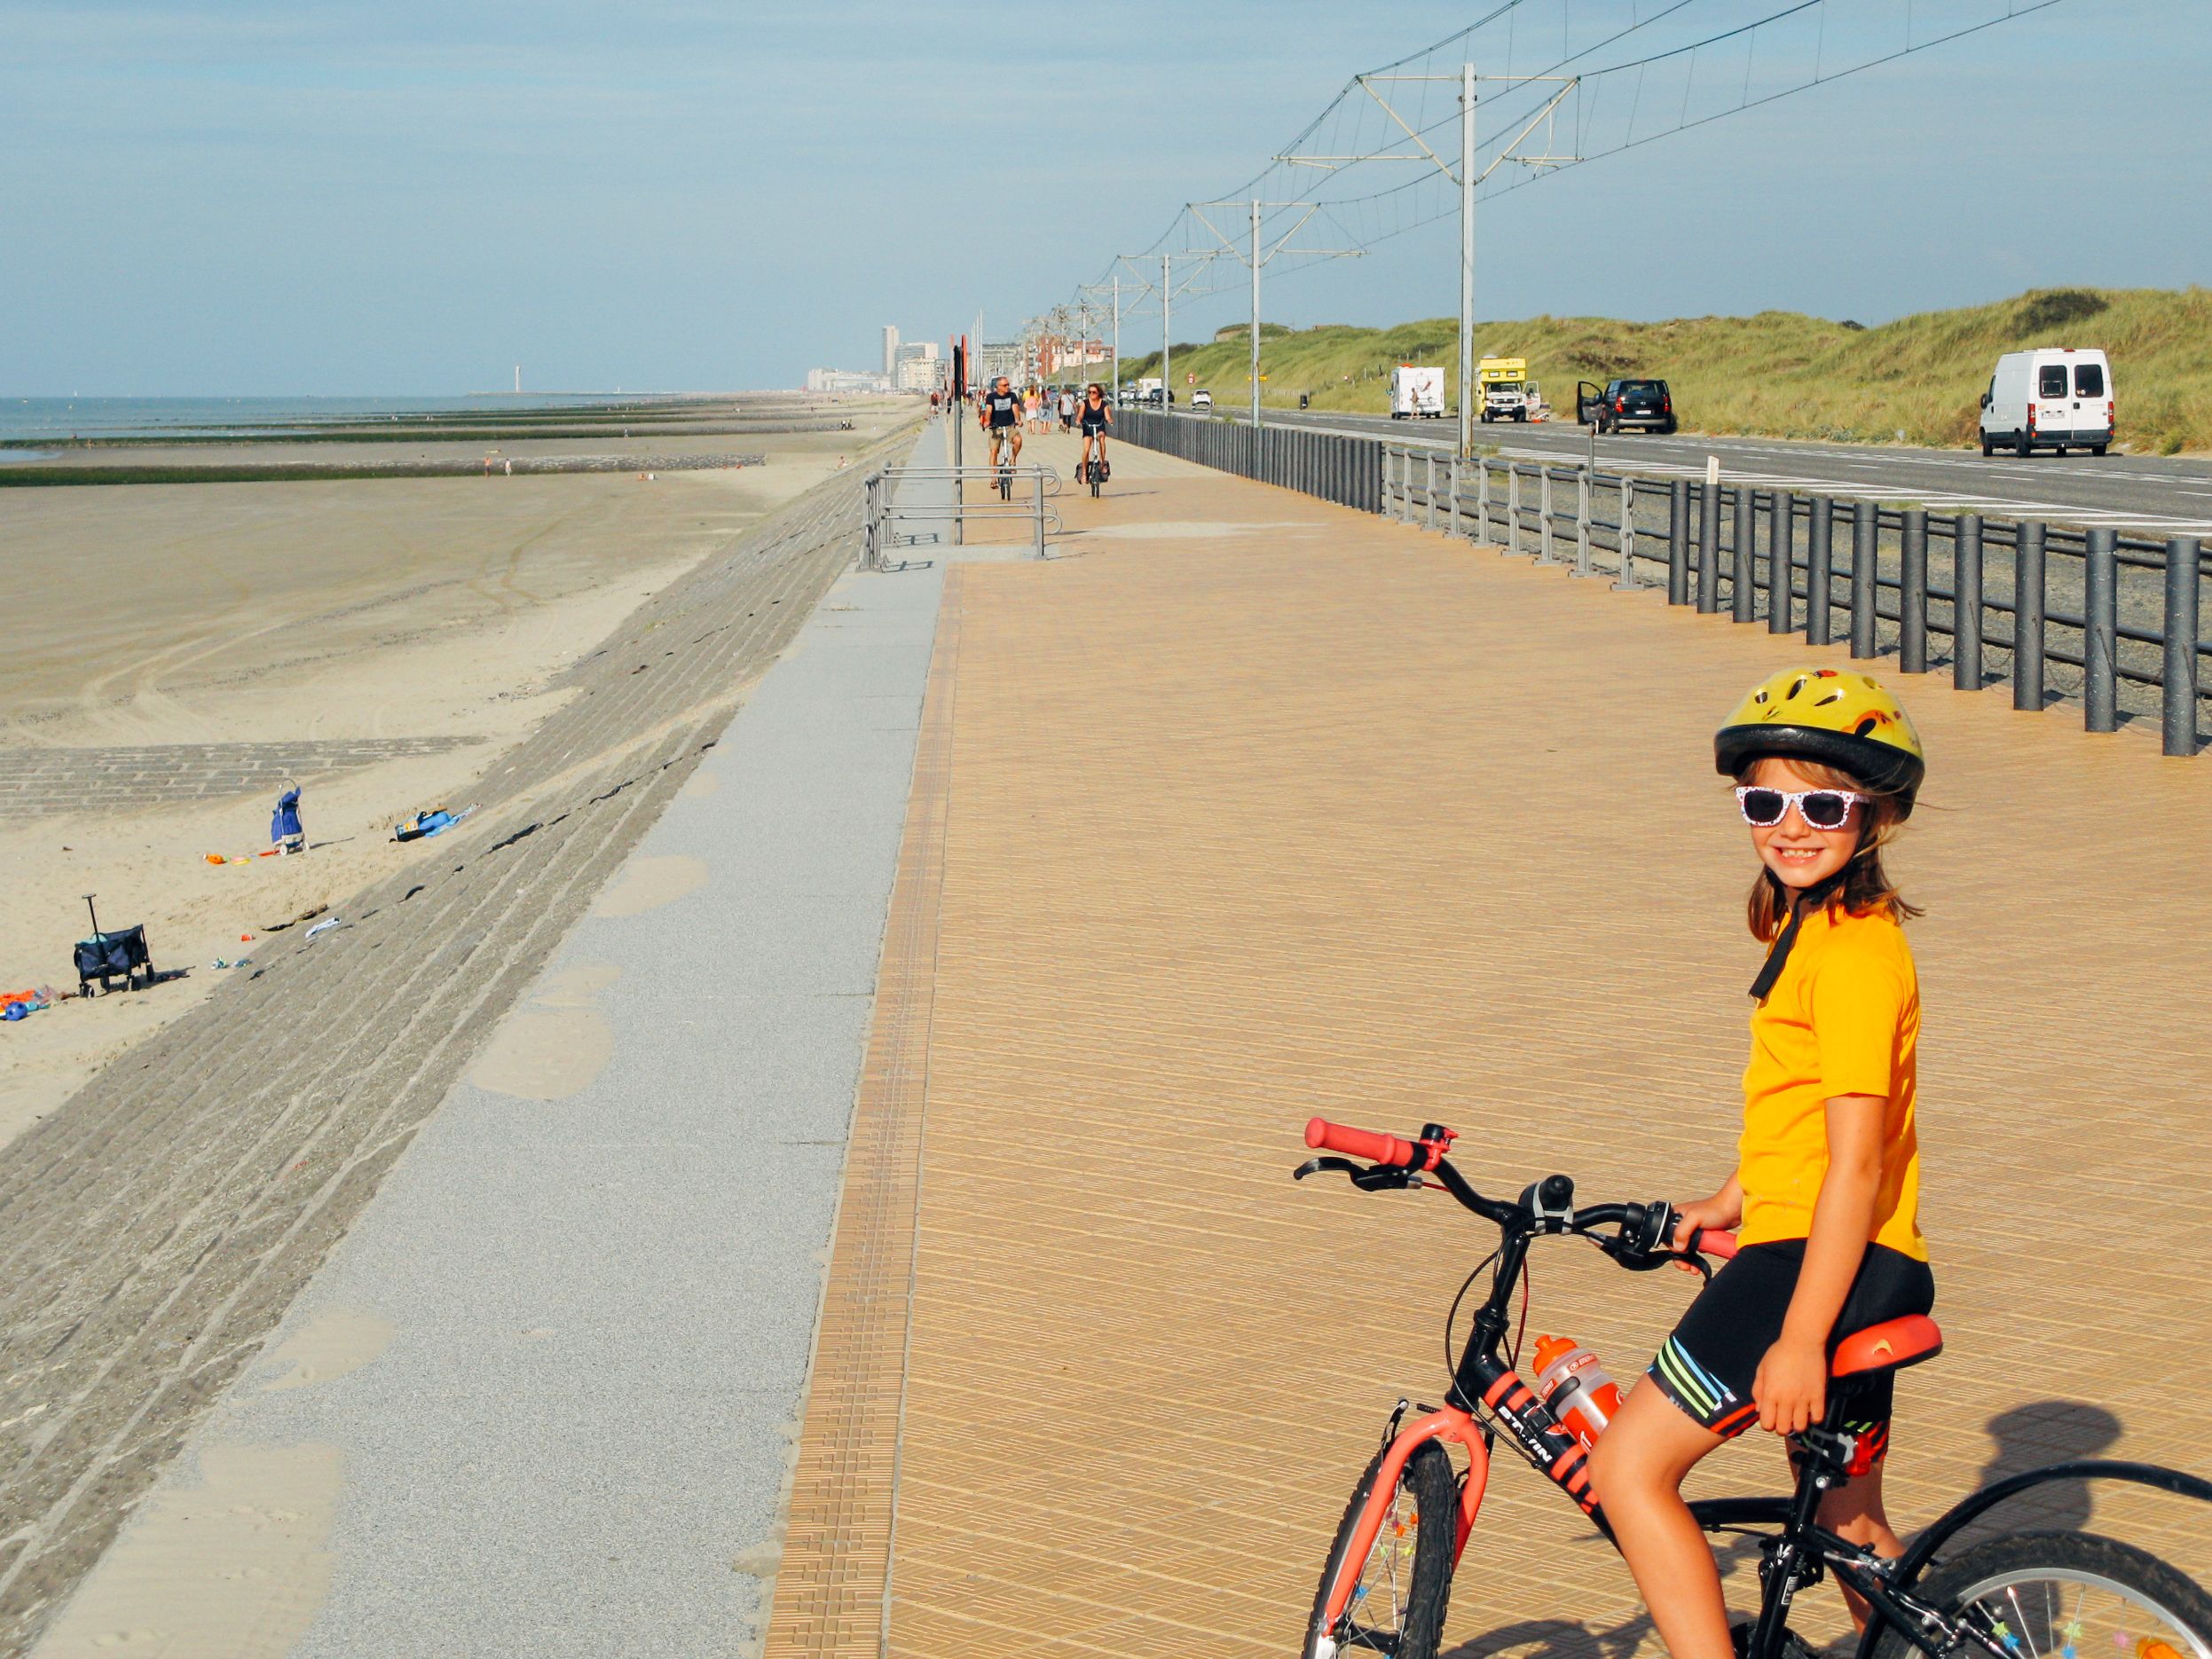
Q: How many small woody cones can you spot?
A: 0